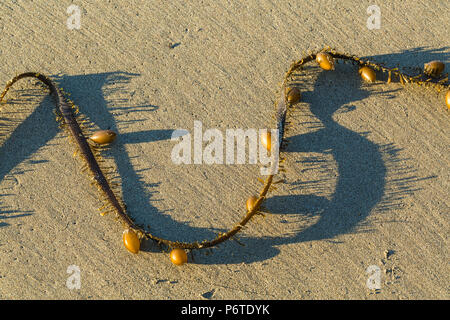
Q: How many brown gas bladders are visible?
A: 10